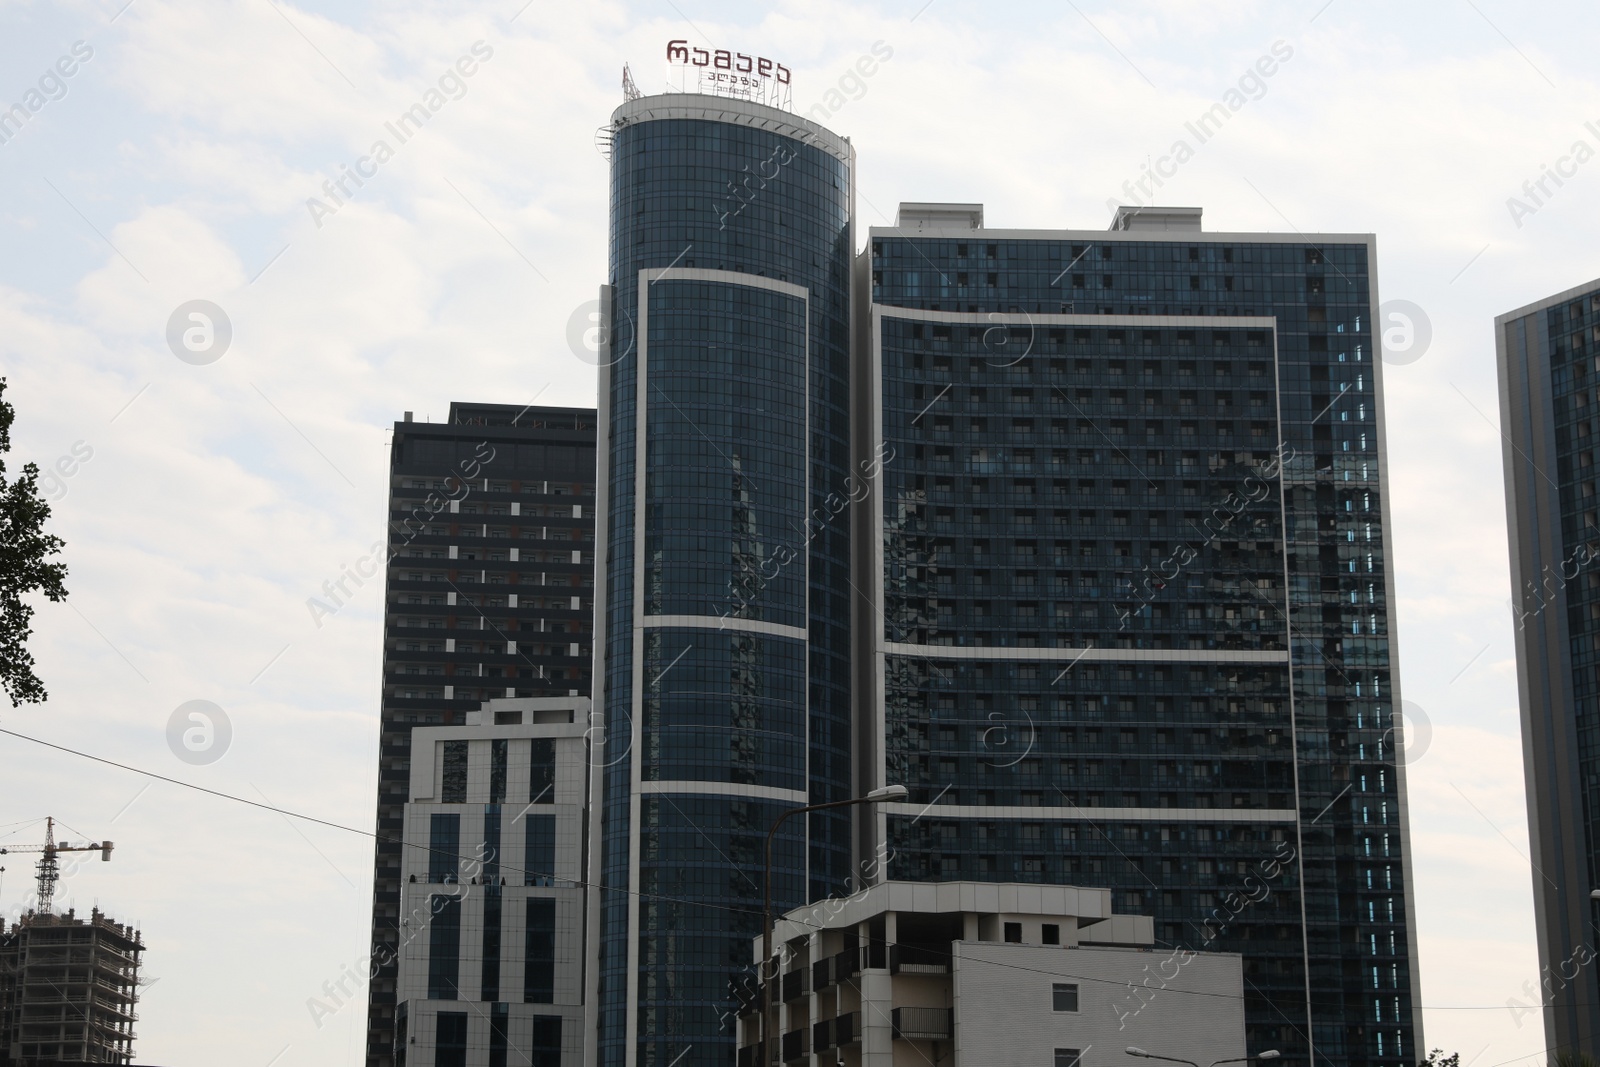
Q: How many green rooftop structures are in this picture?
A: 0